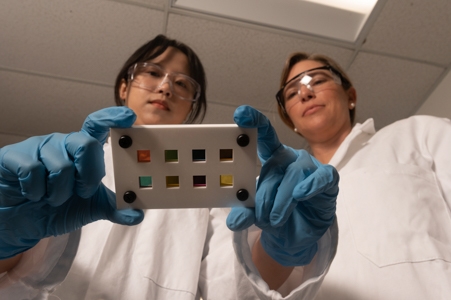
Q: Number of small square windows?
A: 8